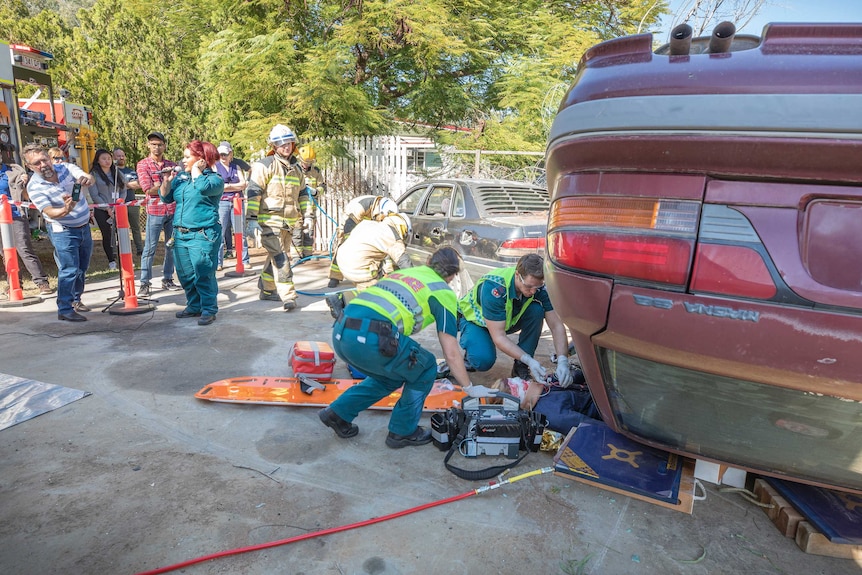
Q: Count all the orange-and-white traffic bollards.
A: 3